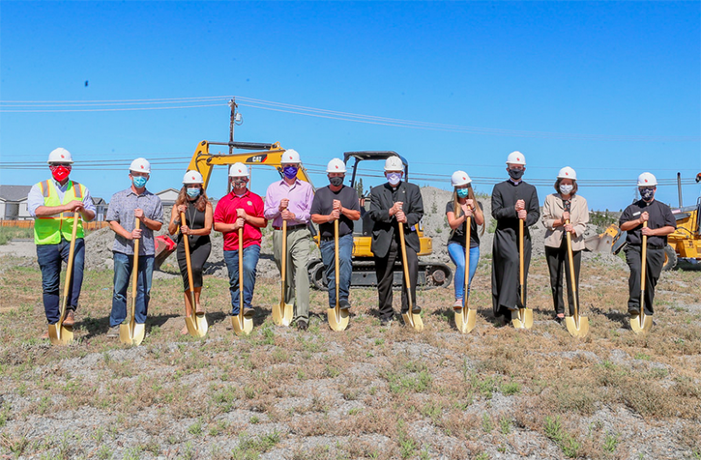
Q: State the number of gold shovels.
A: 11